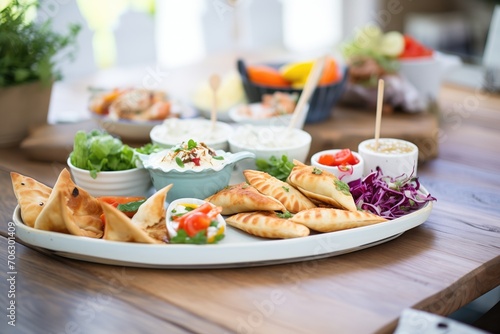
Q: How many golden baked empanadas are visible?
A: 5